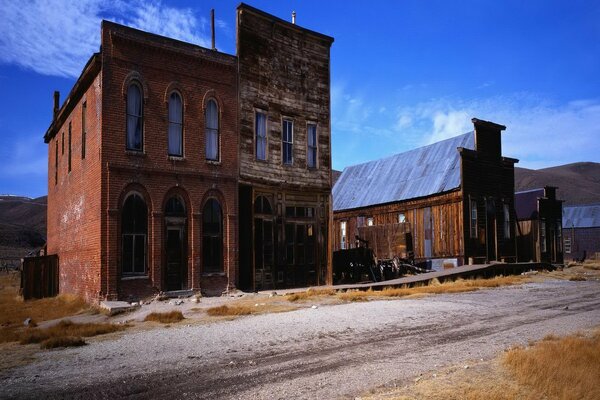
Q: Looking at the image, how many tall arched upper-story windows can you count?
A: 3